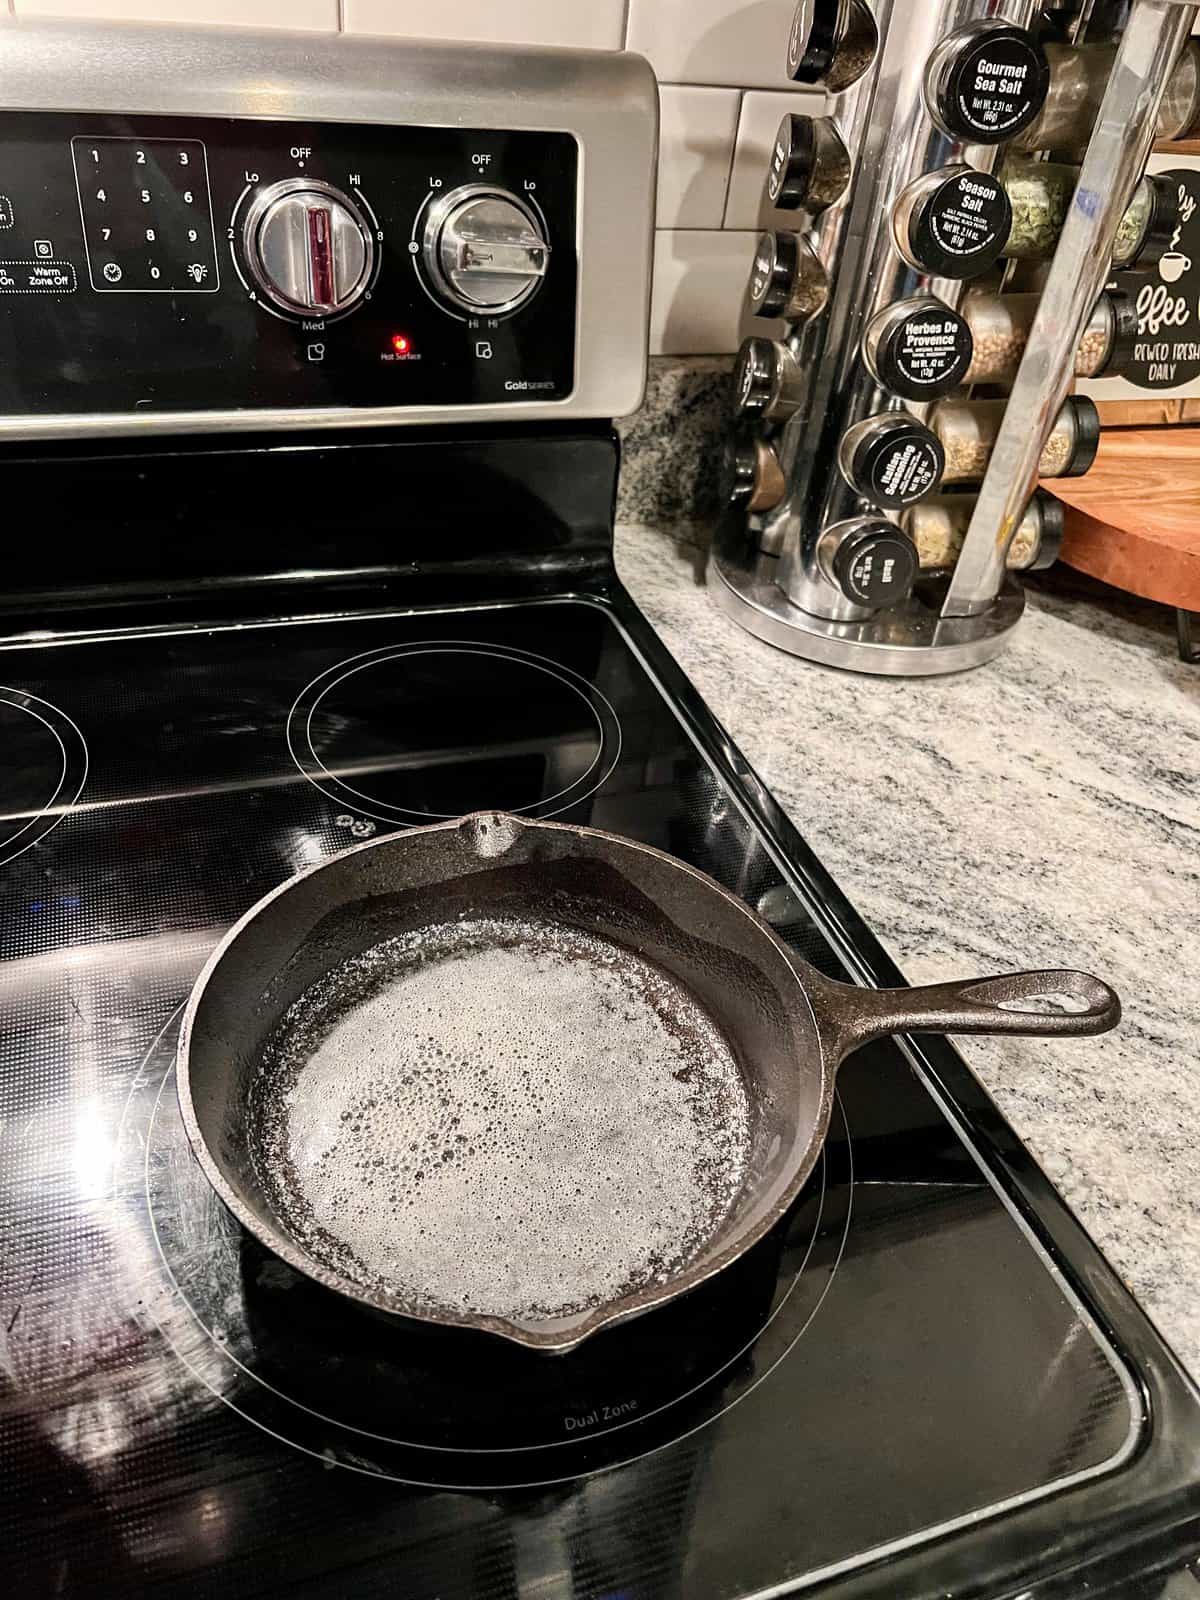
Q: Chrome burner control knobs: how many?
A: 2